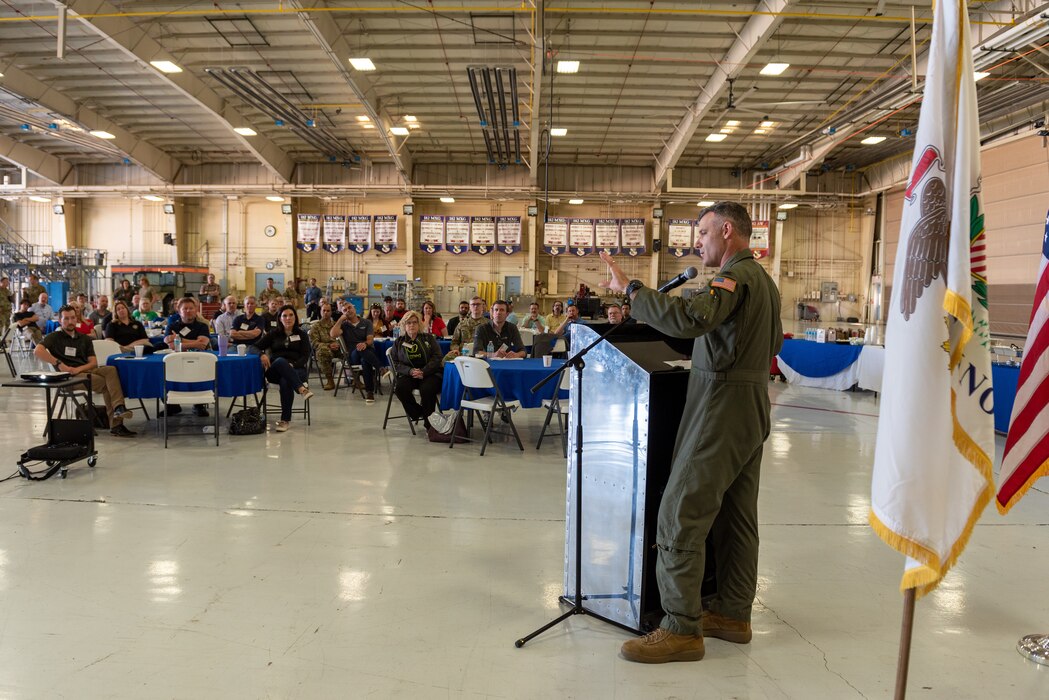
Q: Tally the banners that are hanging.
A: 15